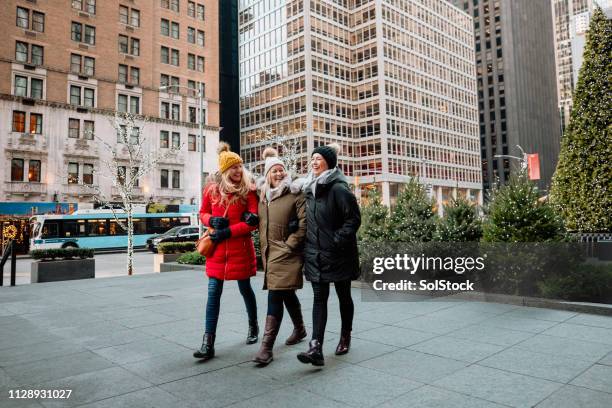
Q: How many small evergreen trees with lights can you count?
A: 4